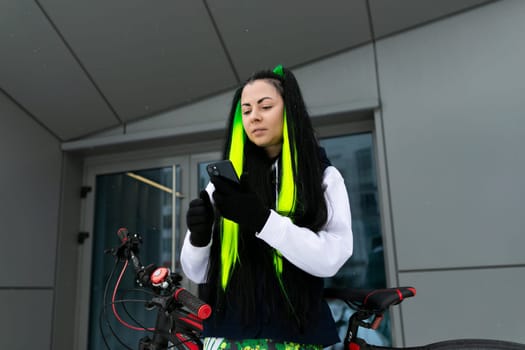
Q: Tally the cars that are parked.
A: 0